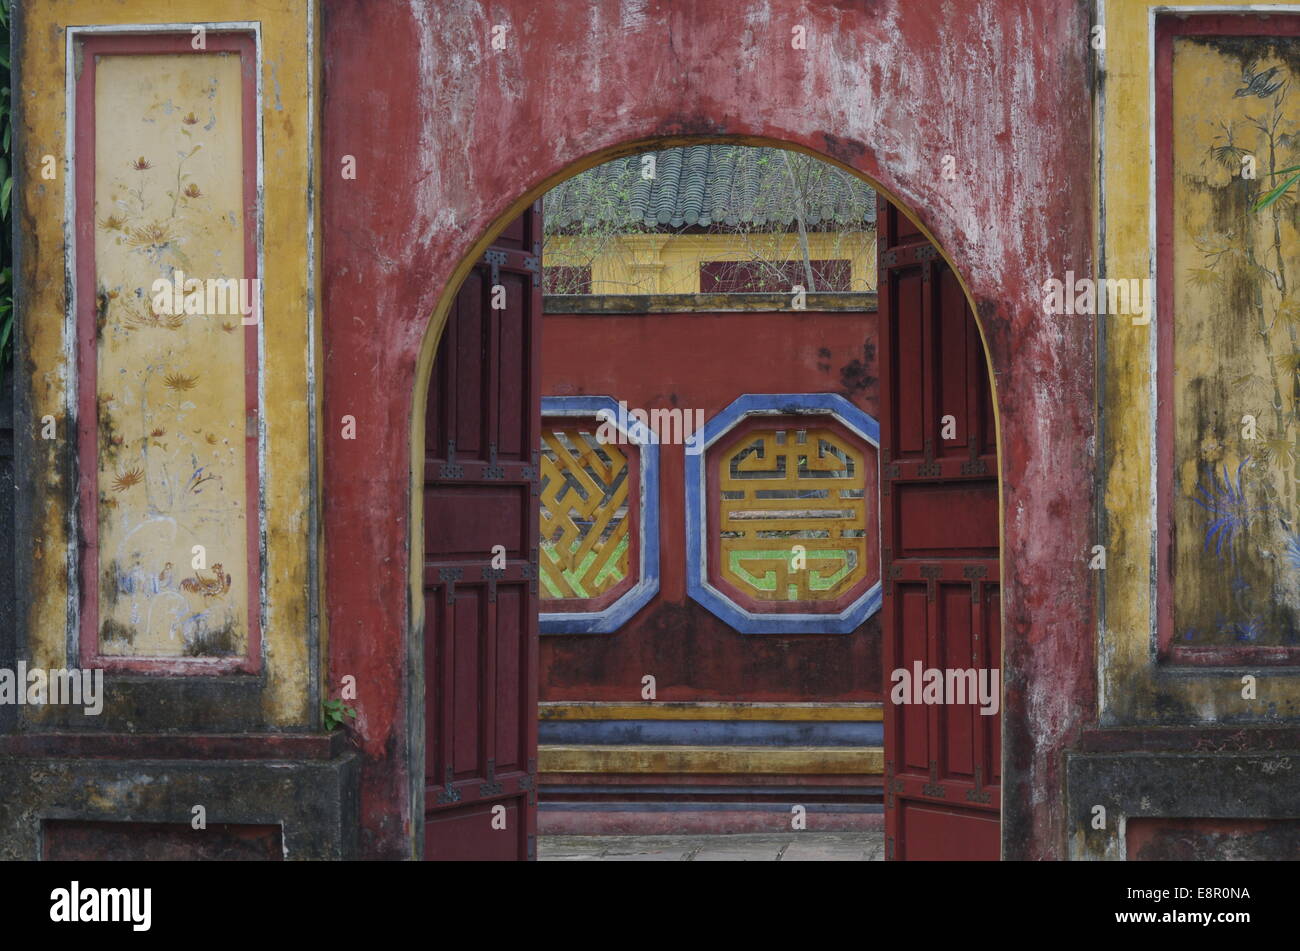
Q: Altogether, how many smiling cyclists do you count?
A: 0